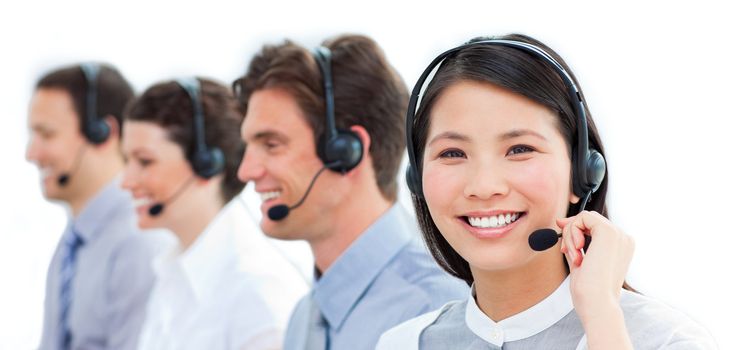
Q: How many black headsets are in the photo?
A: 4